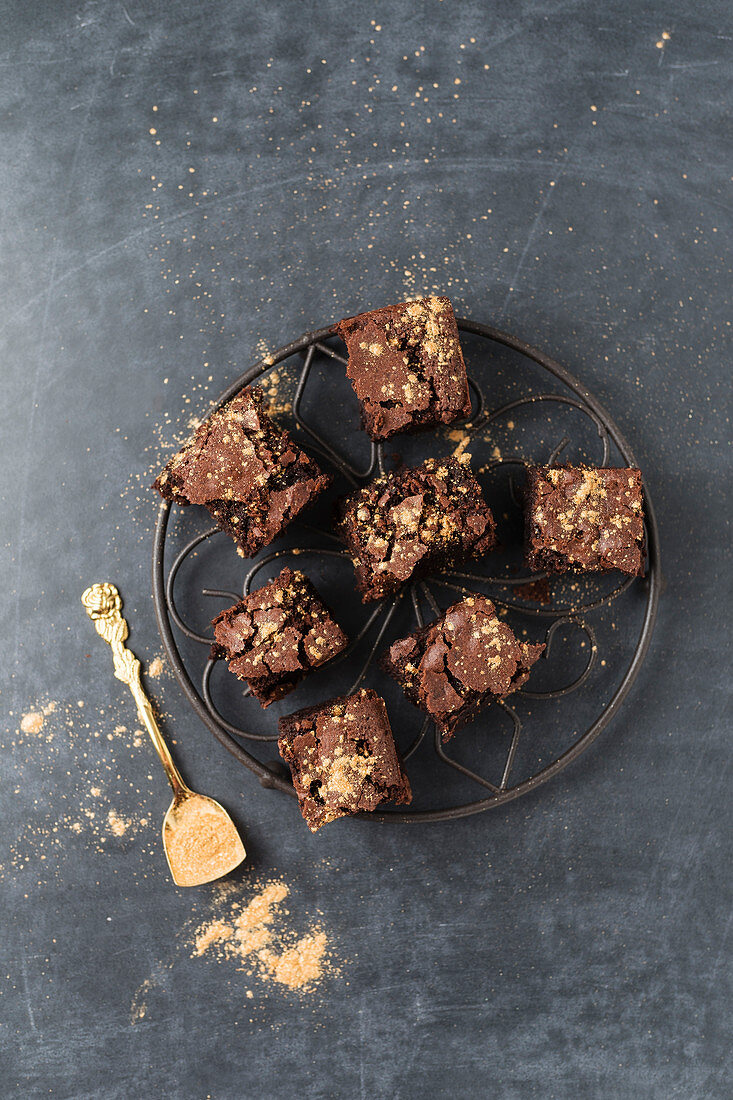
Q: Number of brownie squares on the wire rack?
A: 7